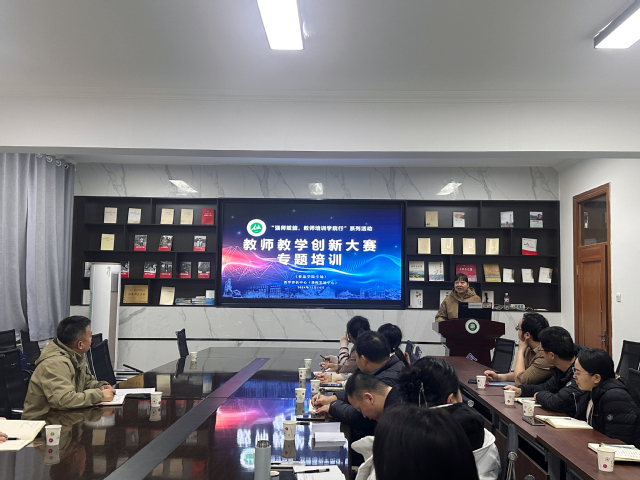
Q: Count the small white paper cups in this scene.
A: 12